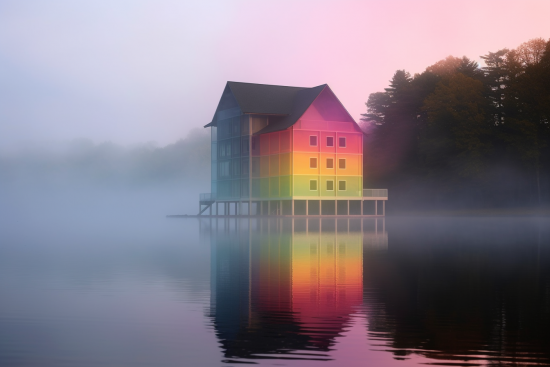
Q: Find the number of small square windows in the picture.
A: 9